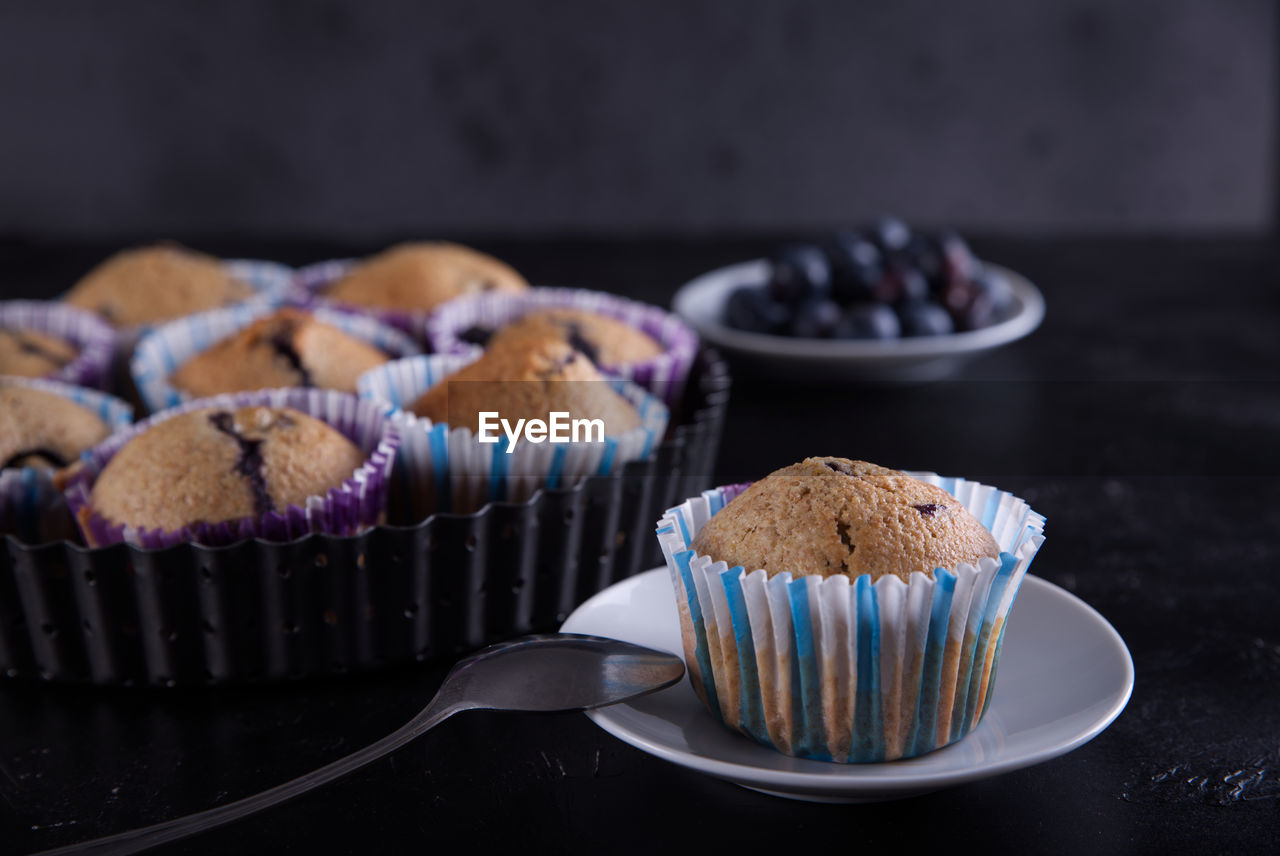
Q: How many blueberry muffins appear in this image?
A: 9